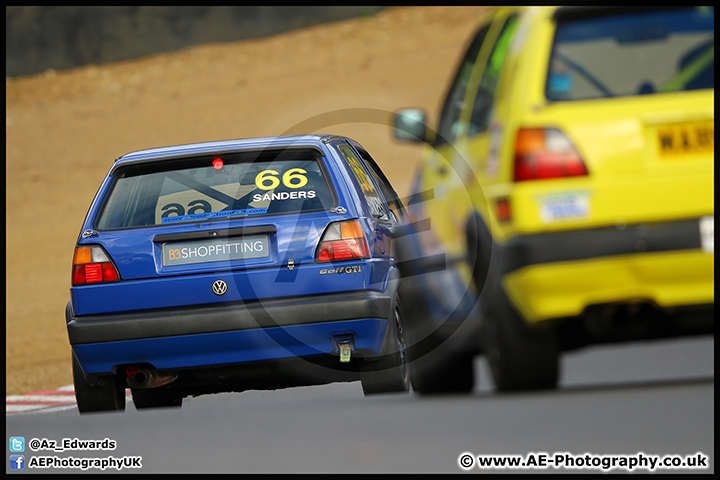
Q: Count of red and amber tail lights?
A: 3